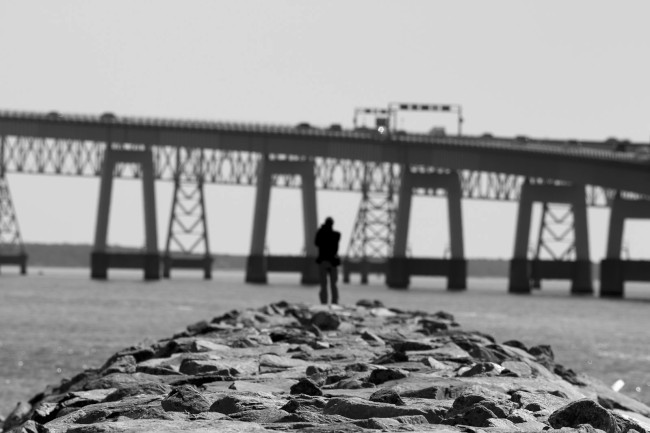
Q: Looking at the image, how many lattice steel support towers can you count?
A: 4